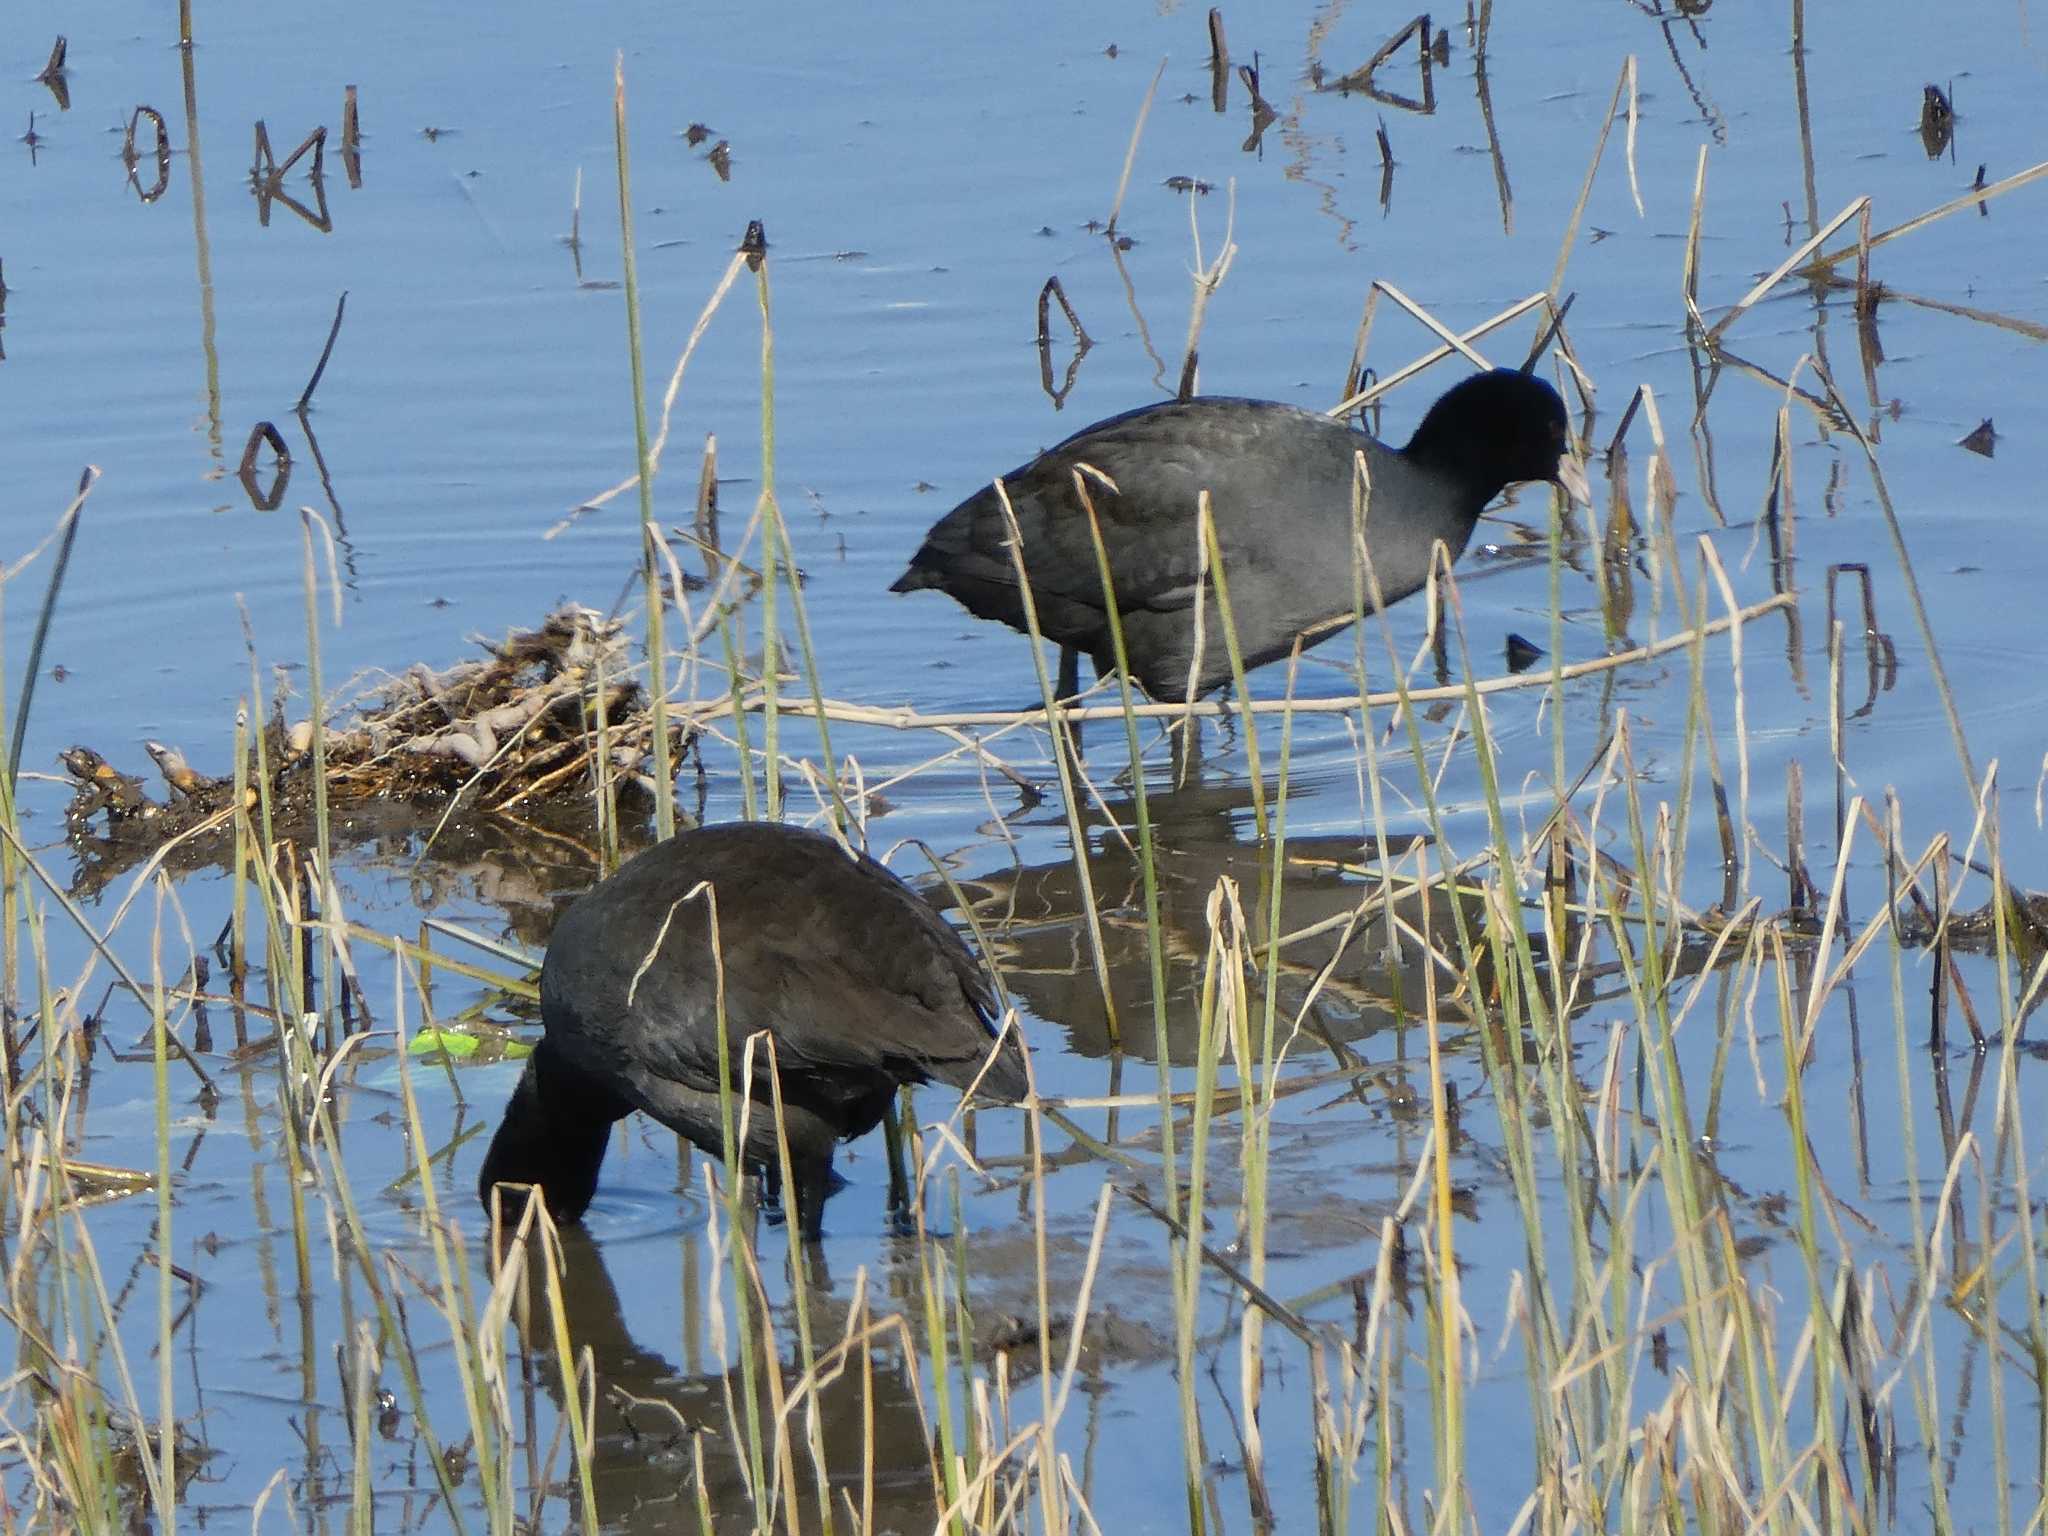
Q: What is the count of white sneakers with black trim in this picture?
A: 0